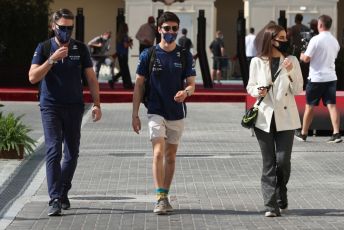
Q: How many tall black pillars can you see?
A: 6